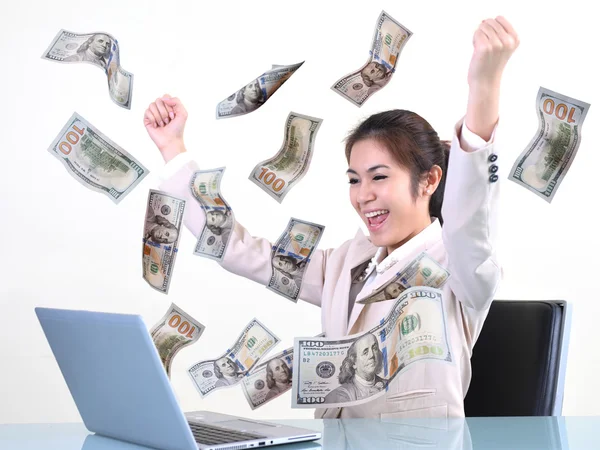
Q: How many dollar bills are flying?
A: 14